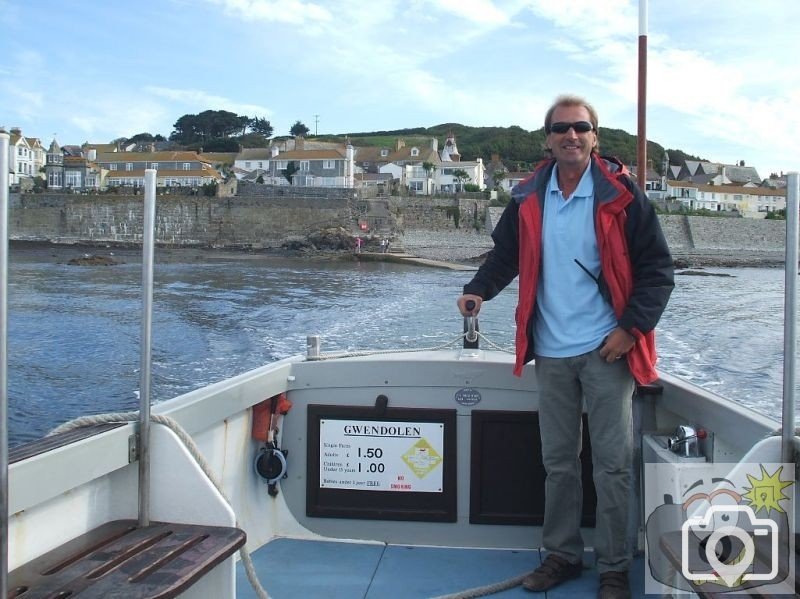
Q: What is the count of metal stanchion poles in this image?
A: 3